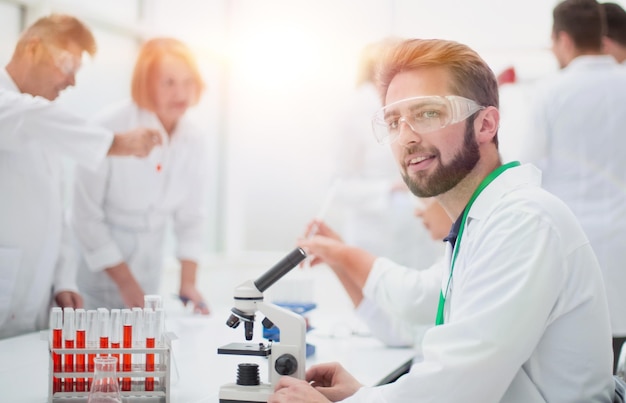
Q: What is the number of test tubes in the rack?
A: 10